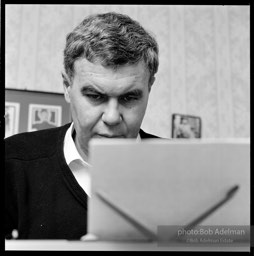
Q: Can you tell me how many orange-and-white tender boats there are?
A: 0